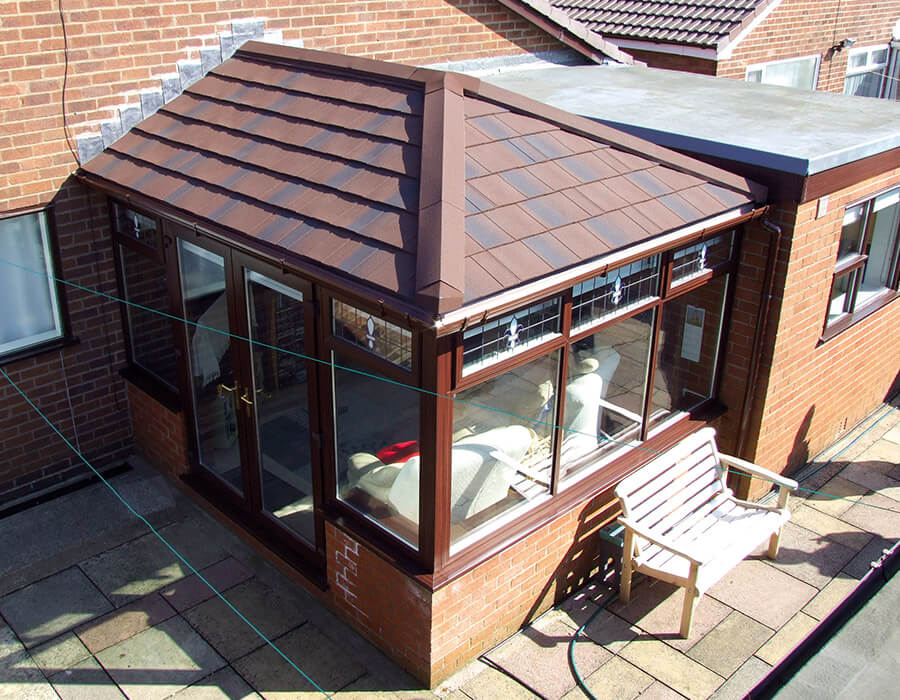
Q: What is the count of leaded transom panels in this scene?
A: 5